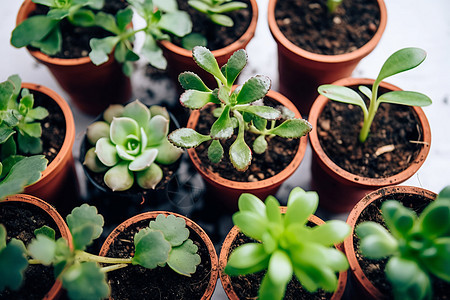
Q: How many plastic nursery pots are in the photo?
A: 11